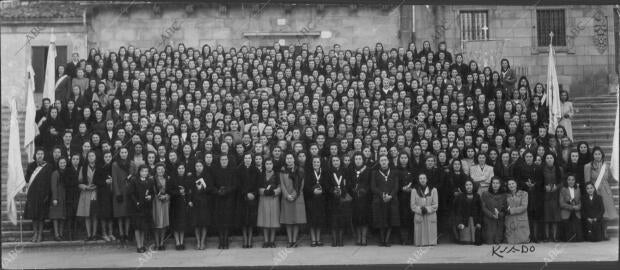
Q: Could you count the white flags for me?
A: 5